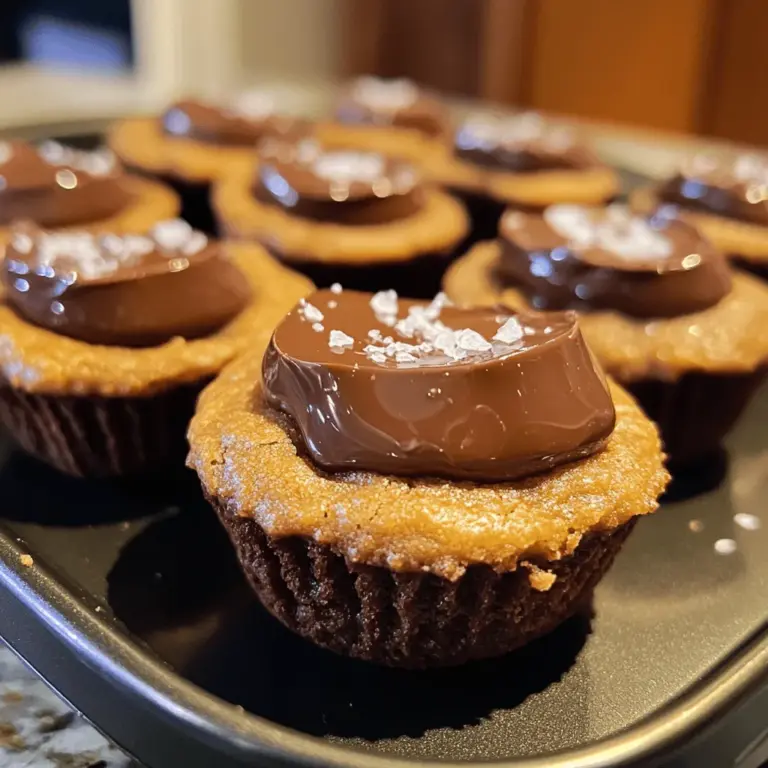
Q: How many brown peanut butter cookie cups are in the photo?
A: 9